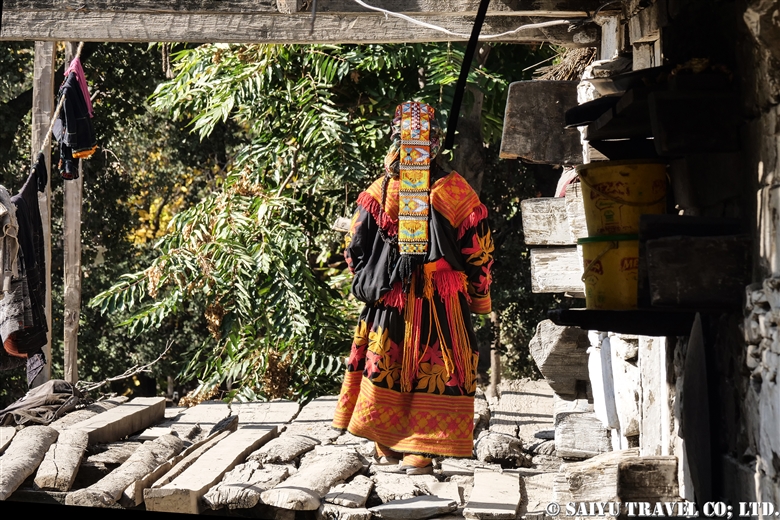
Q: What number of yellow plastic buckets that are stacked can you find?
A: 2